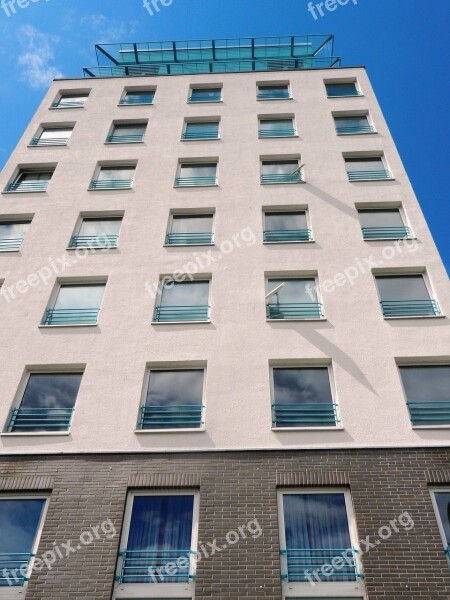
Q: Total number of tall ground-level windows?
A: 4